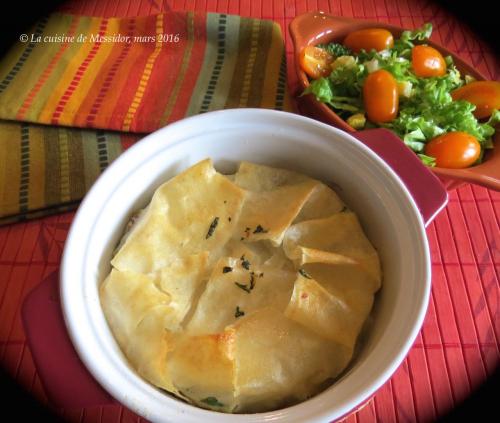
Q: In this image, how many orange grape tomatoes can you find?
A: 6